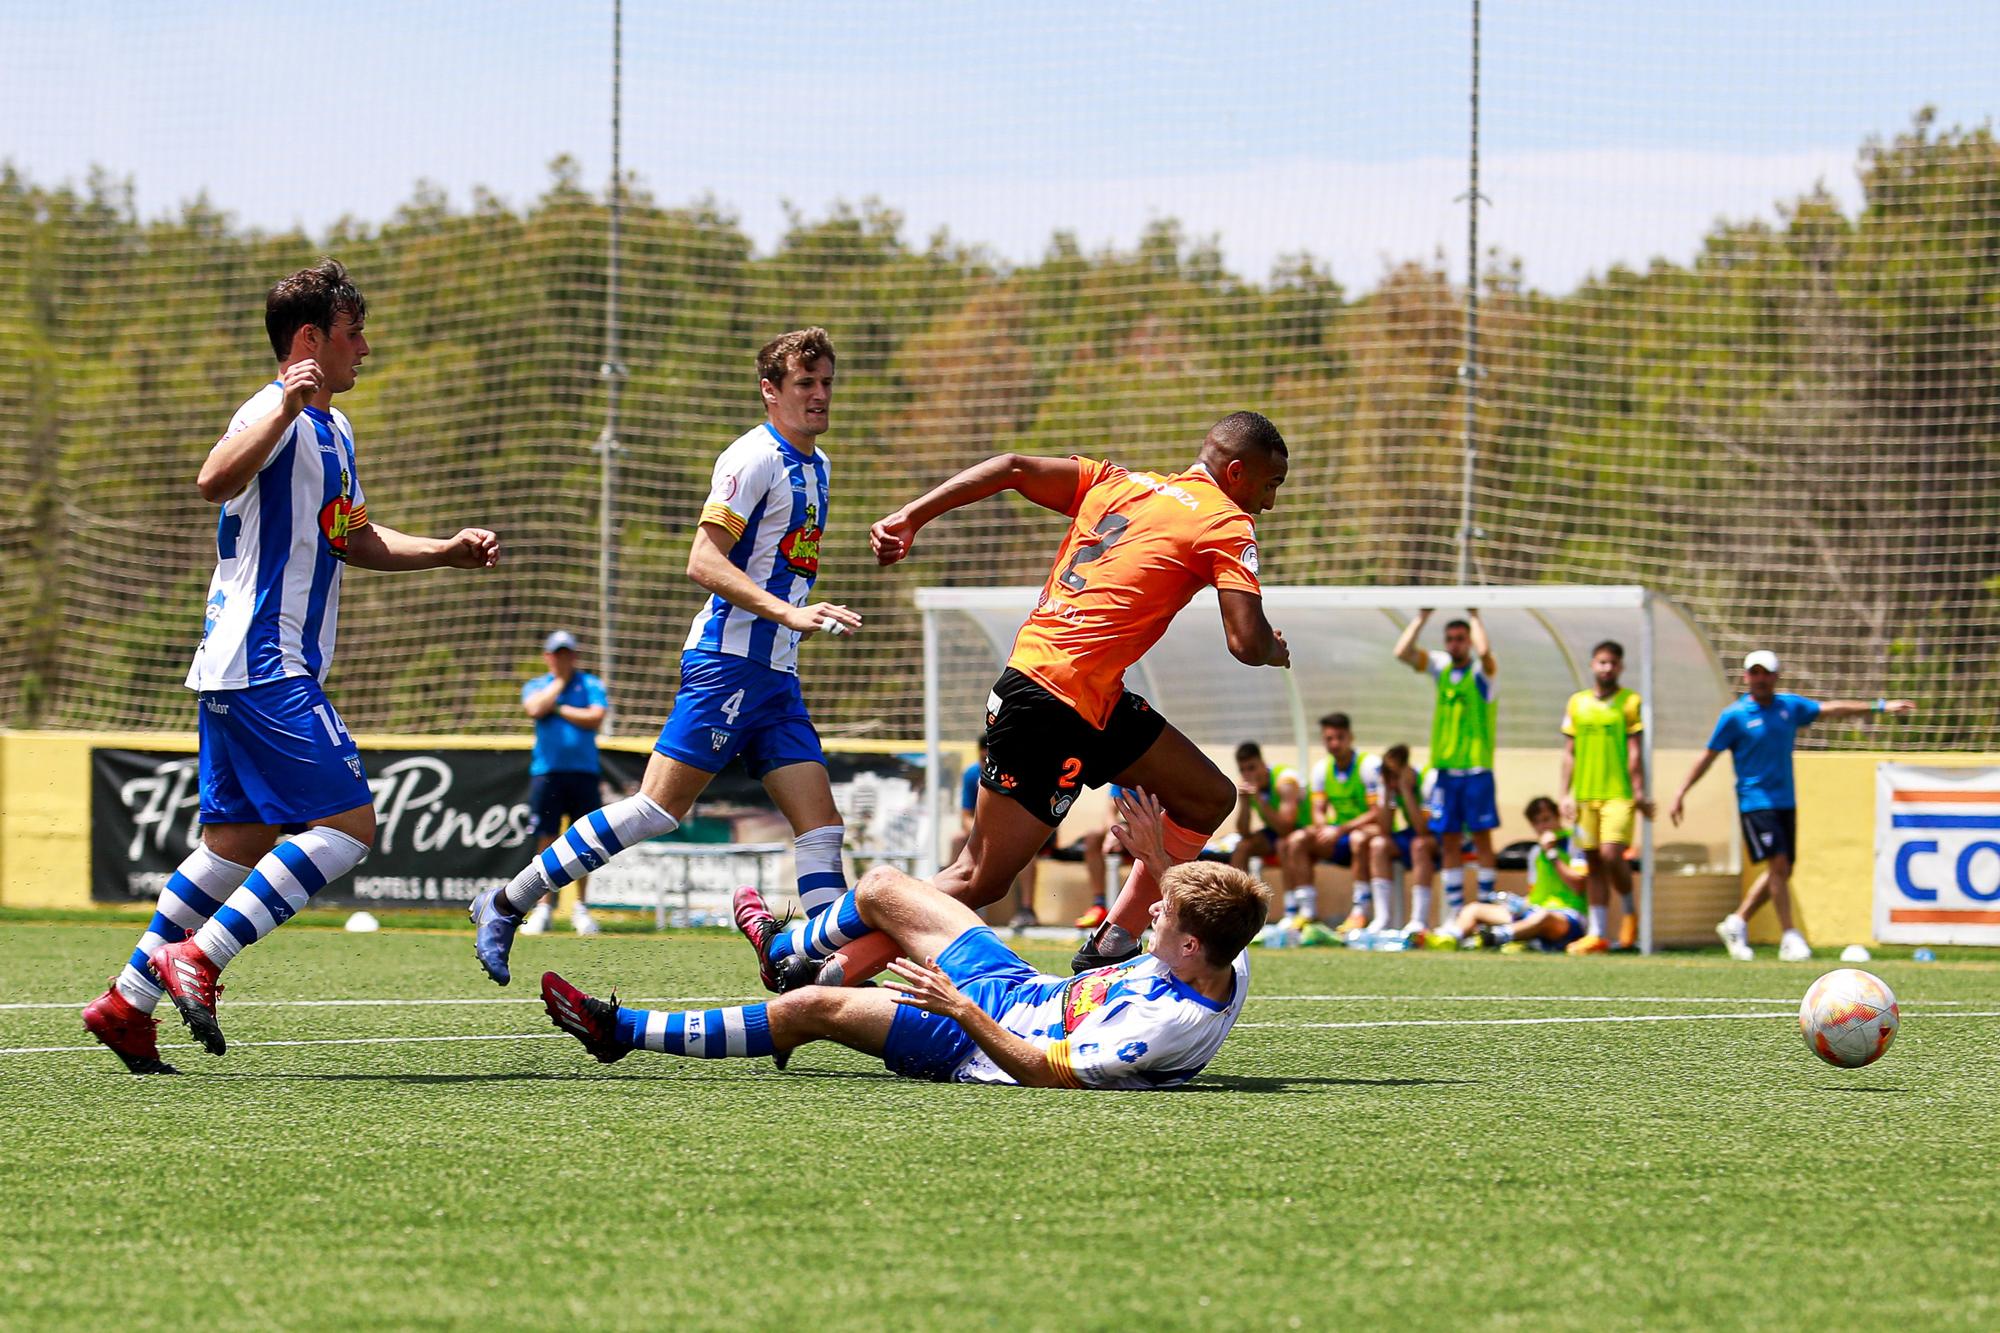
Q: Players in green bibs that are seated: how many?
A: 4